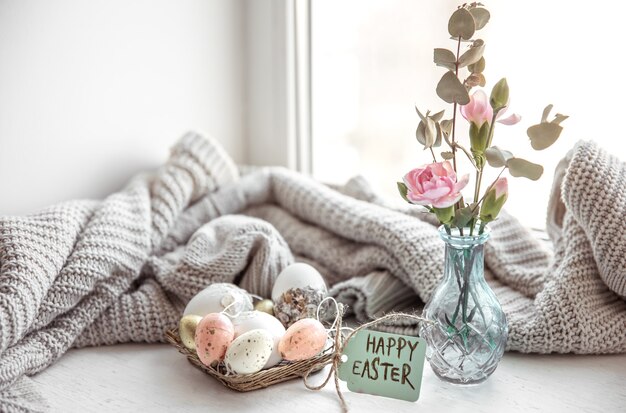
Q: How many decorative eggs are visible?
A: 8